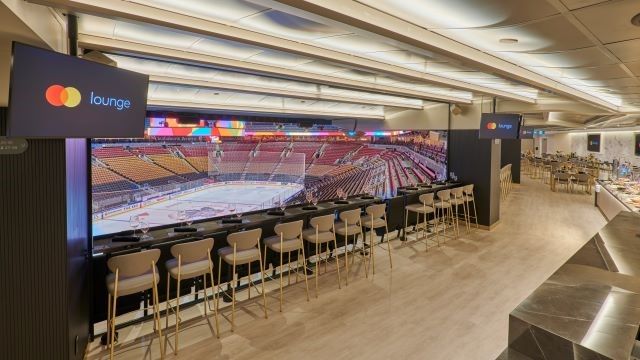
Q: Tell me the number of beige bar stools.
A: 11